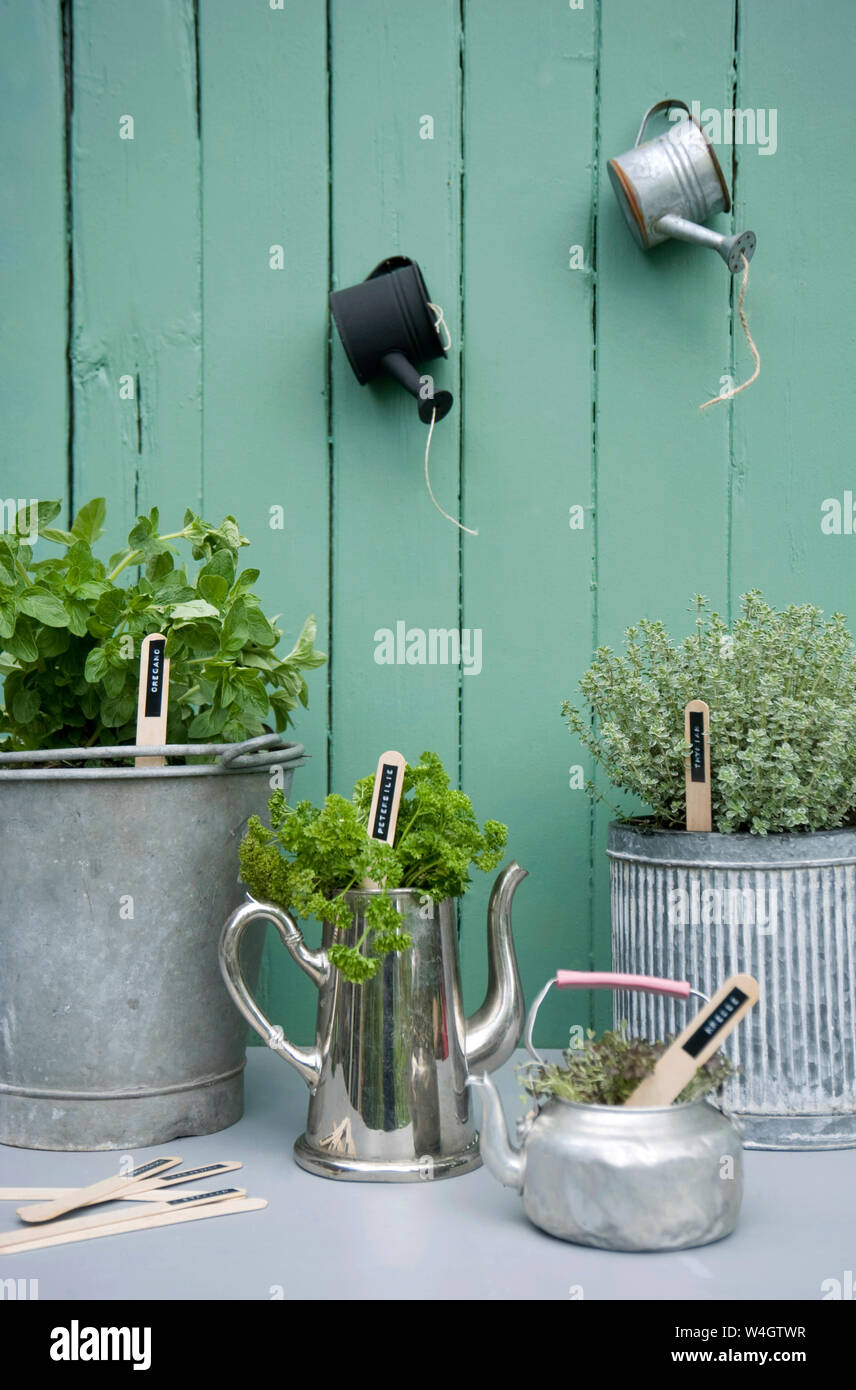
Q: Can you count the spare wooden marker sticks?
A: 5